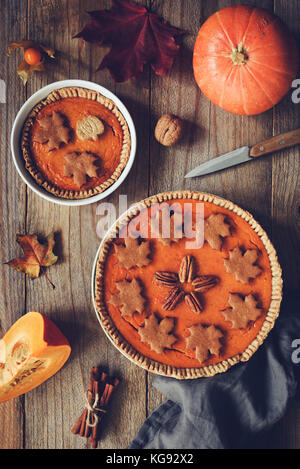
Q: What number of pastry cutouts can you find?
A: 11